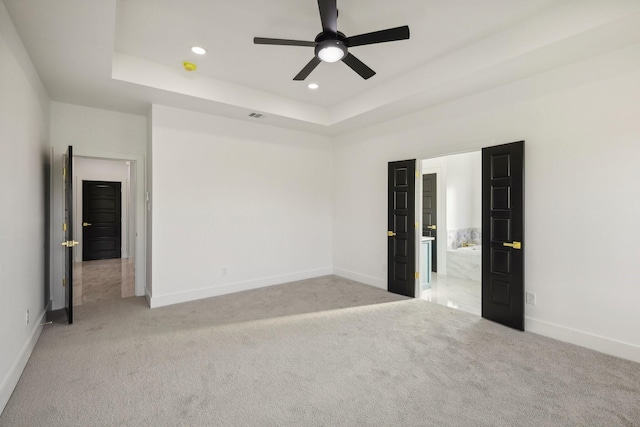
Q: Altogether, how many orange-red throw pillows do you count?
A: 0